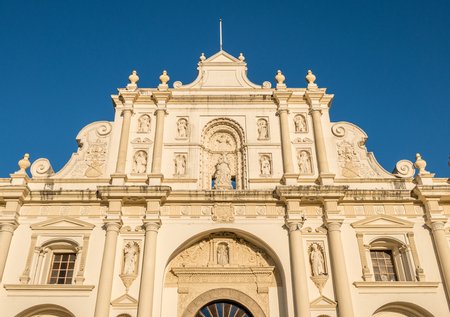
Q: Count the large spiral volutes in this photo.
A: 4